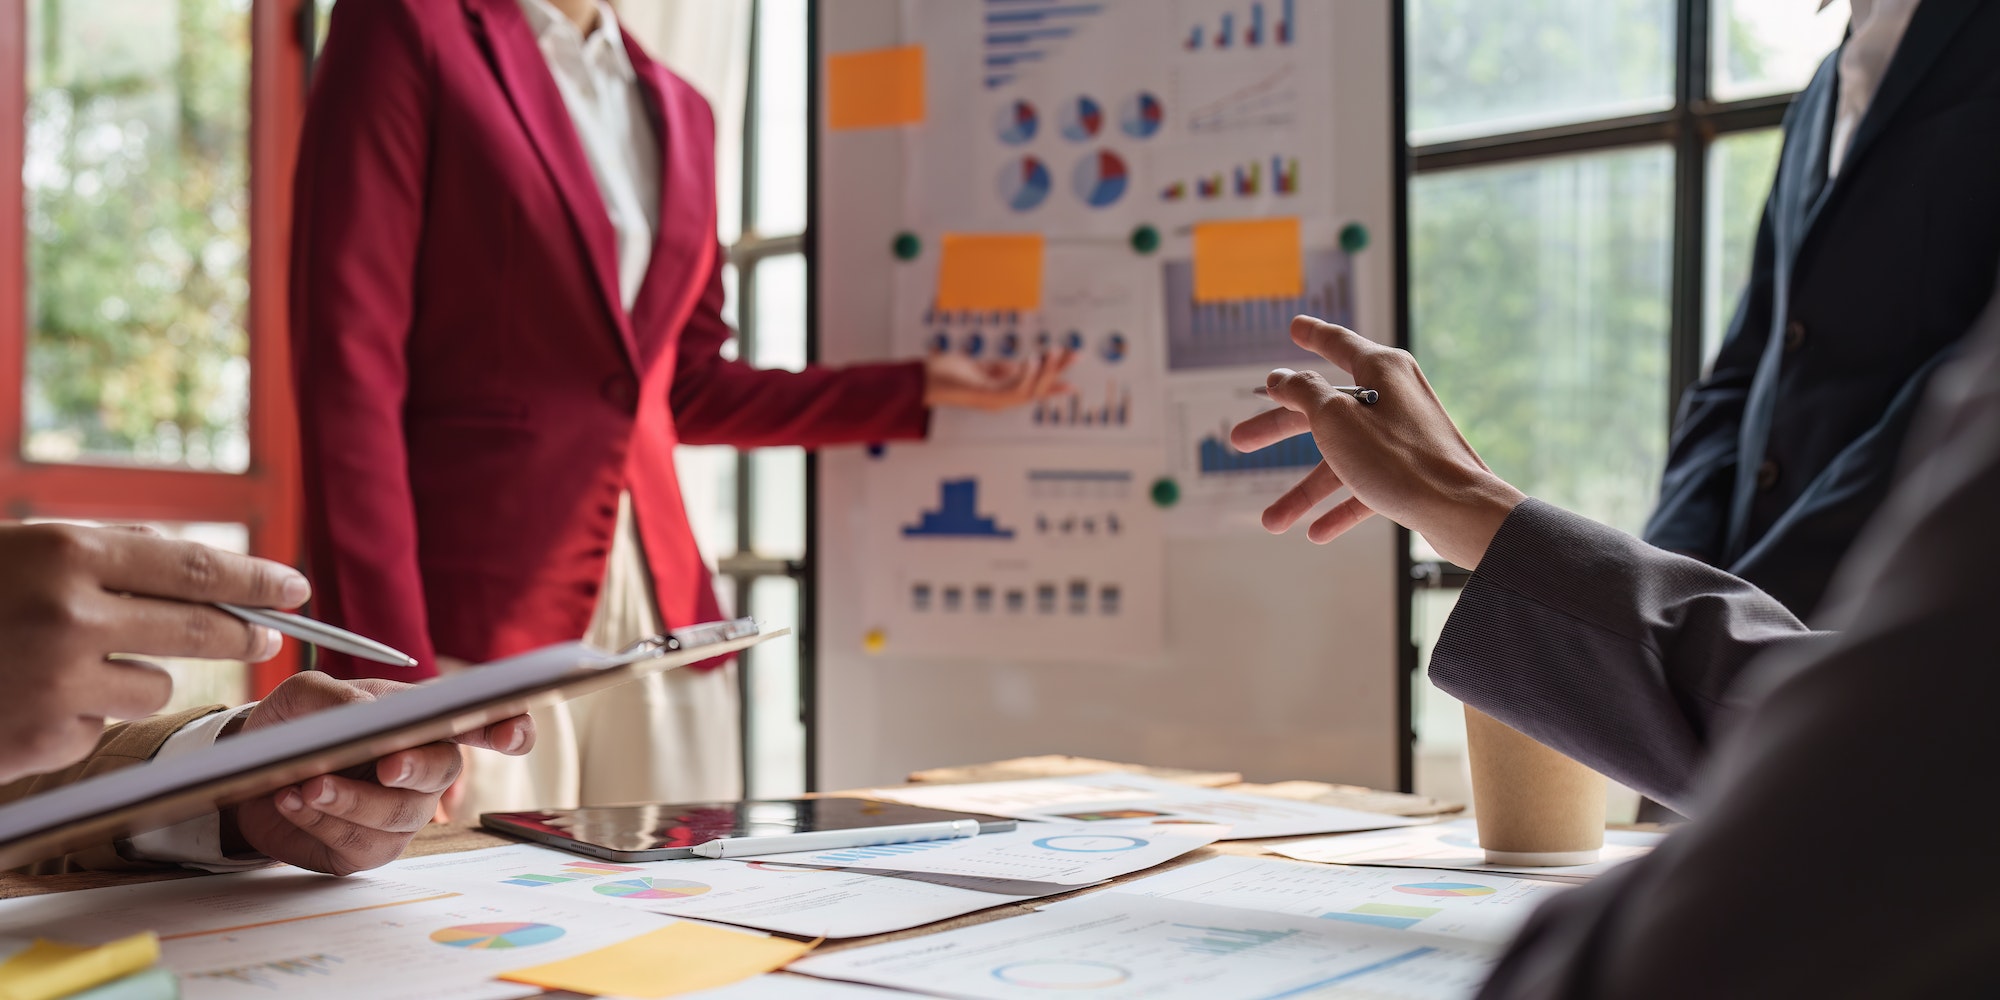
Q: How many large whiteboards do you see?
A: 1